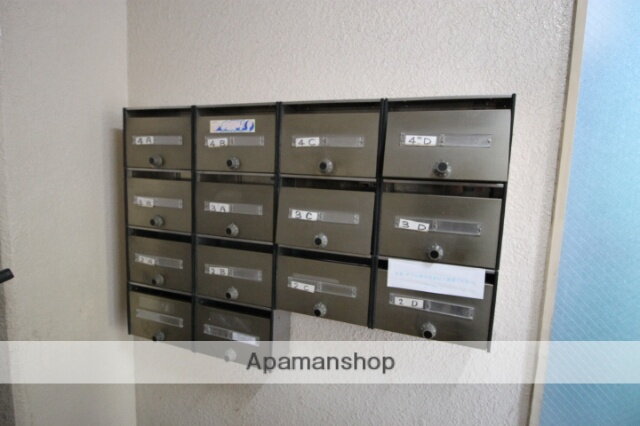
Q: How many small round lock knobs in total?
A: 14